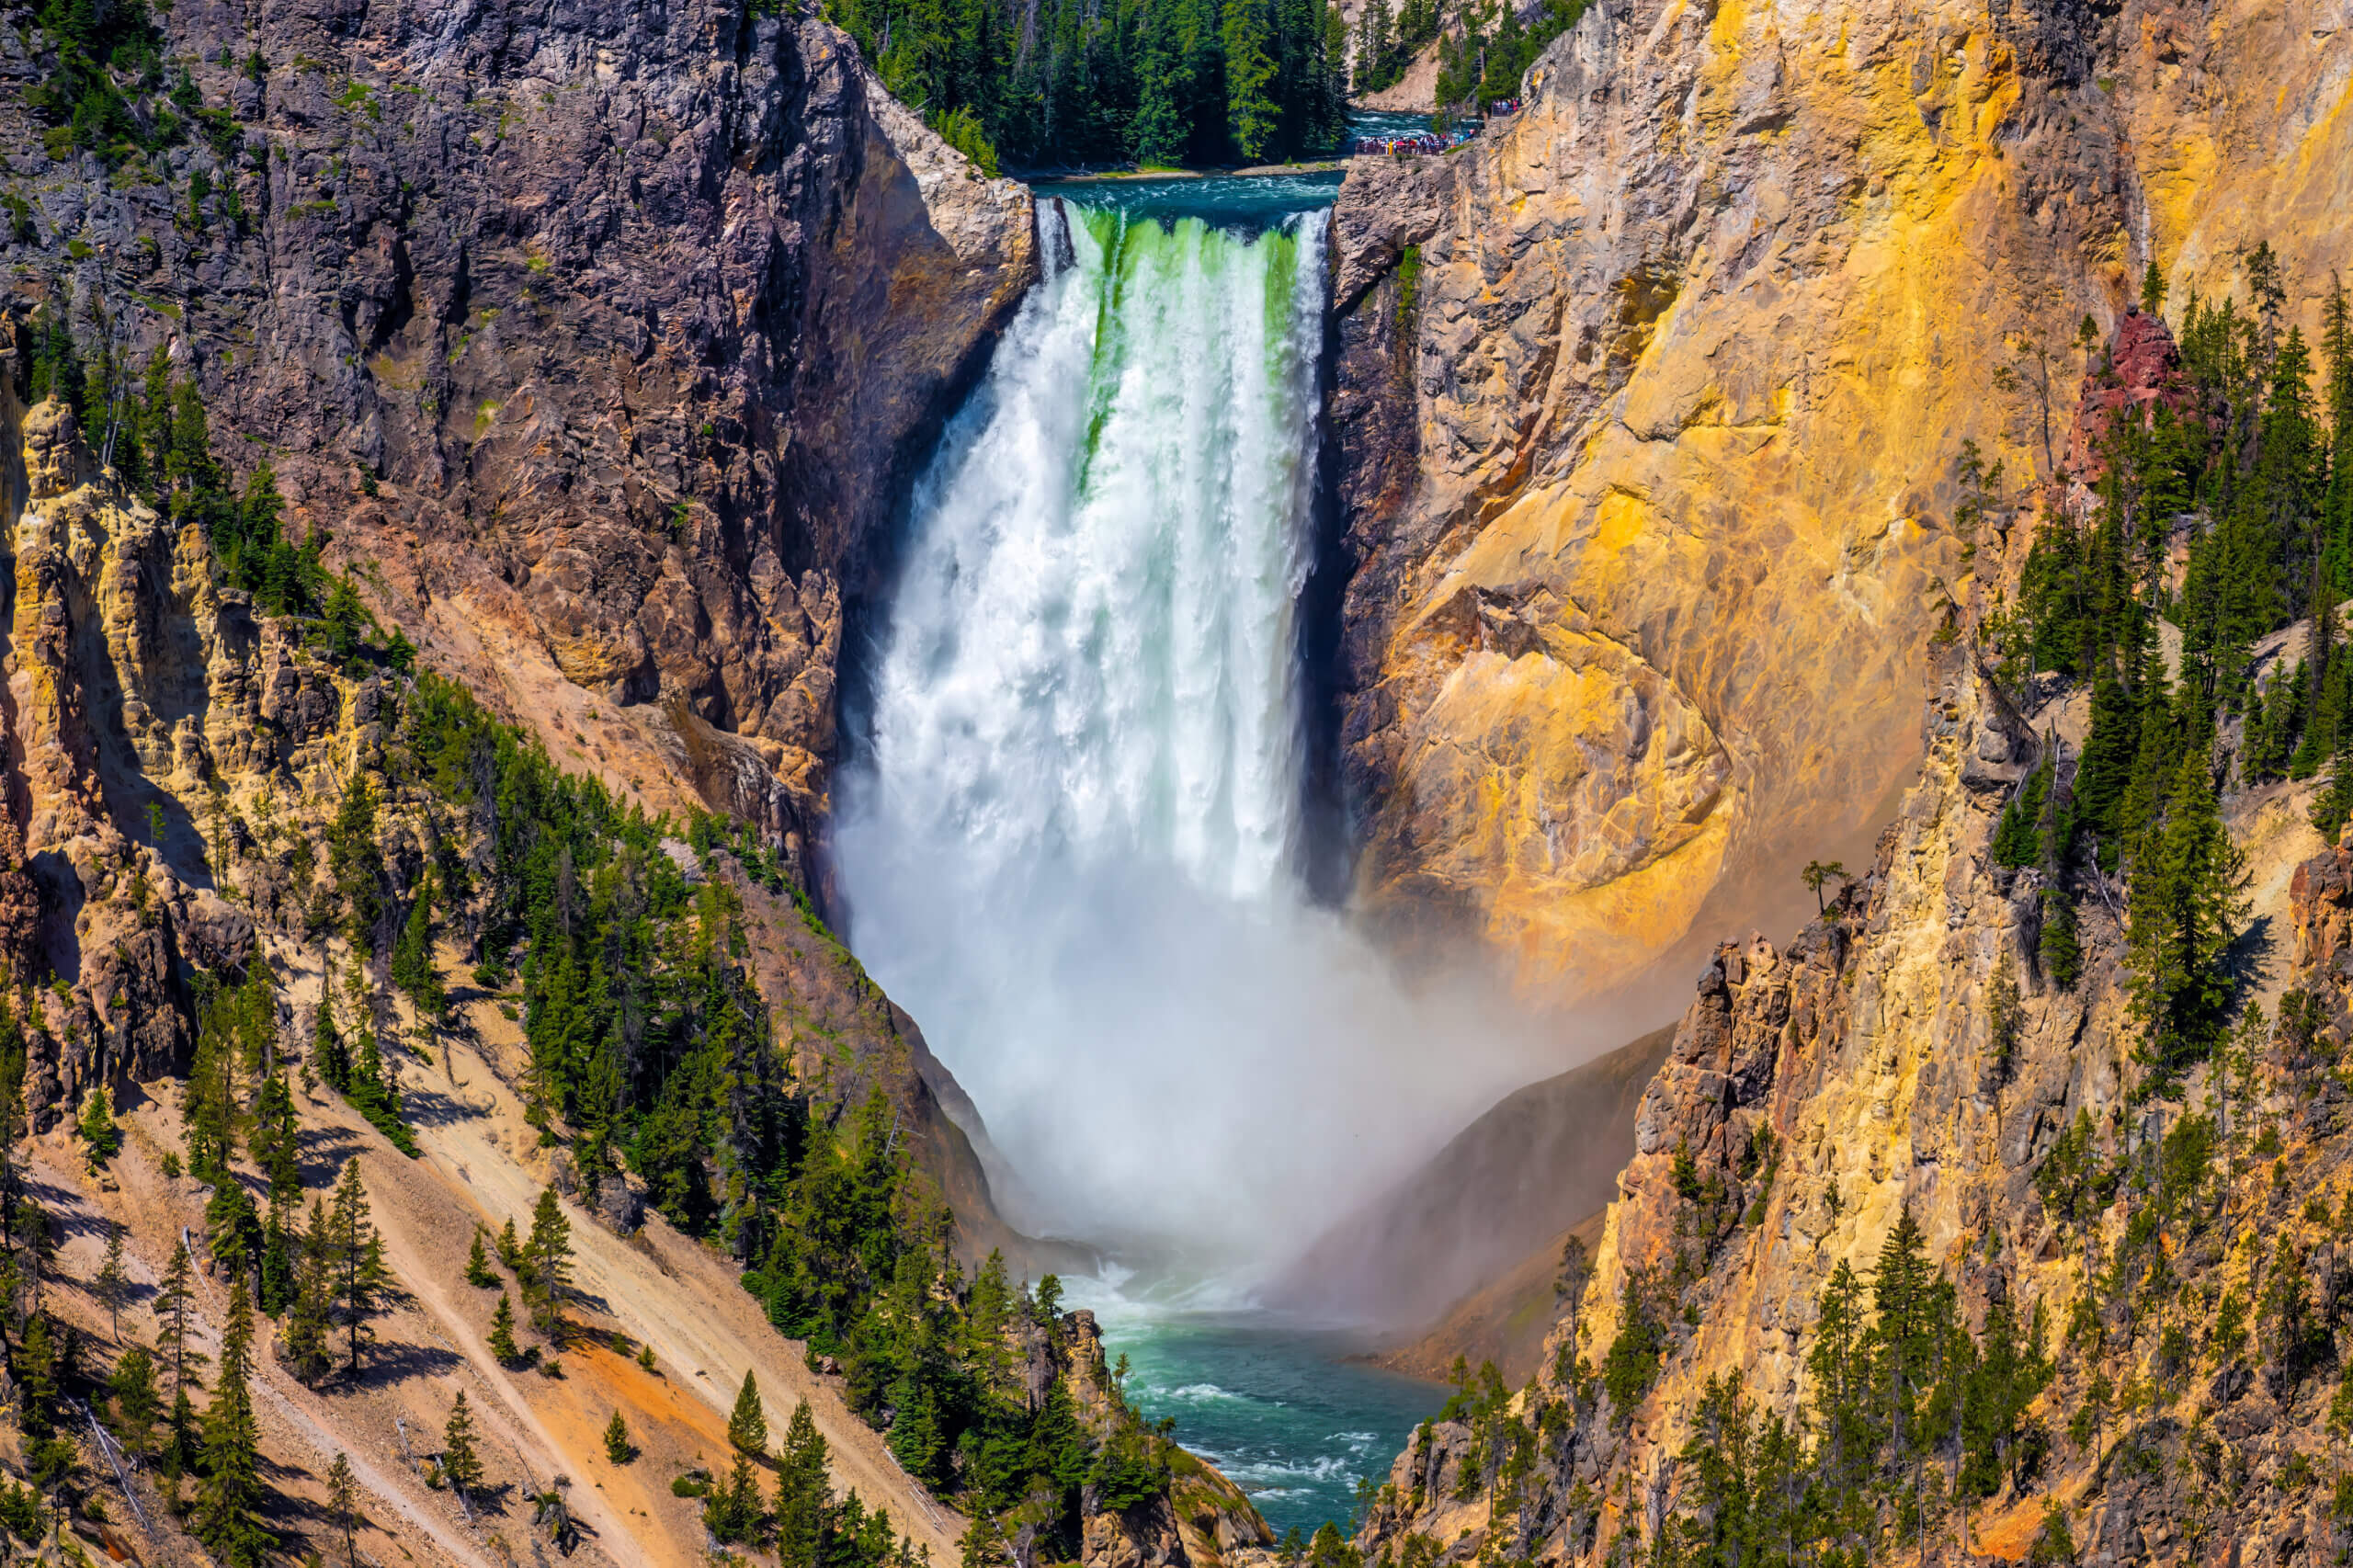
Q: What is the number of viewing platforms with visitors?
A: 2